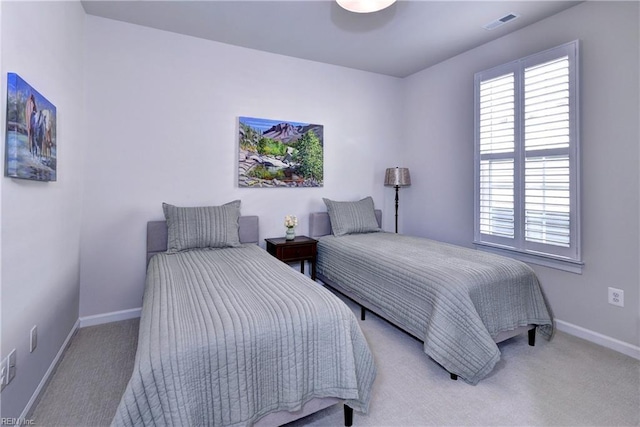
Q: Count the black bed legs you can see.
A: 4